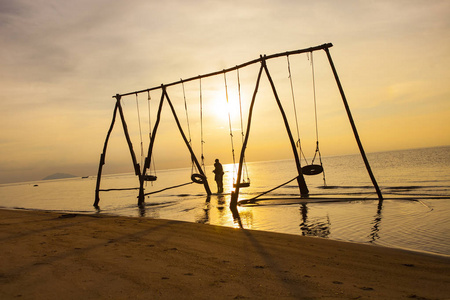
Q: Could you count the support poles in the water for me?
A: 7